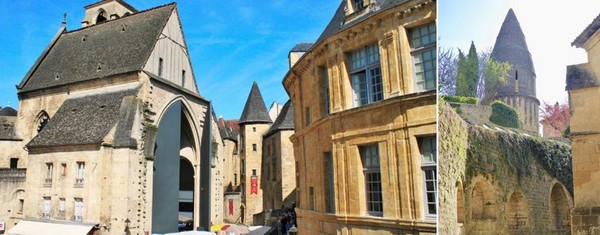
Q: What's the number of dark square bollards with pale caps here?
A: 0